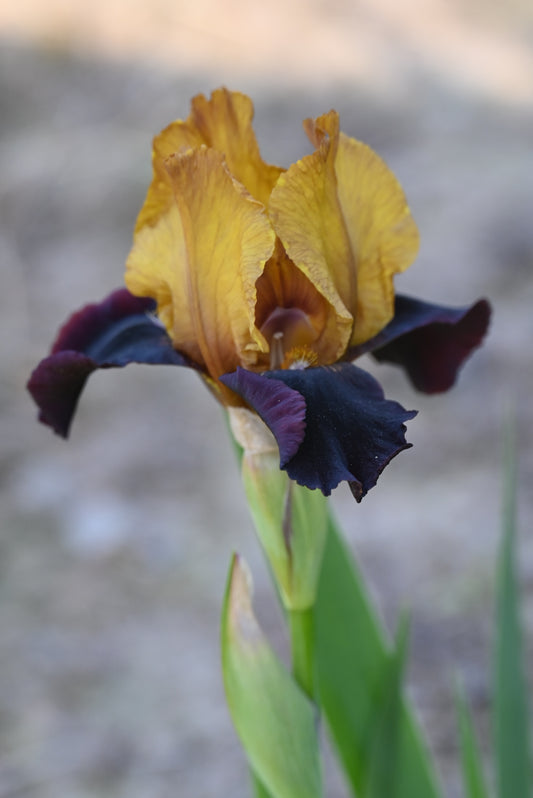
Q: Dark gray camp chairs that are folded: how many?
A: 0